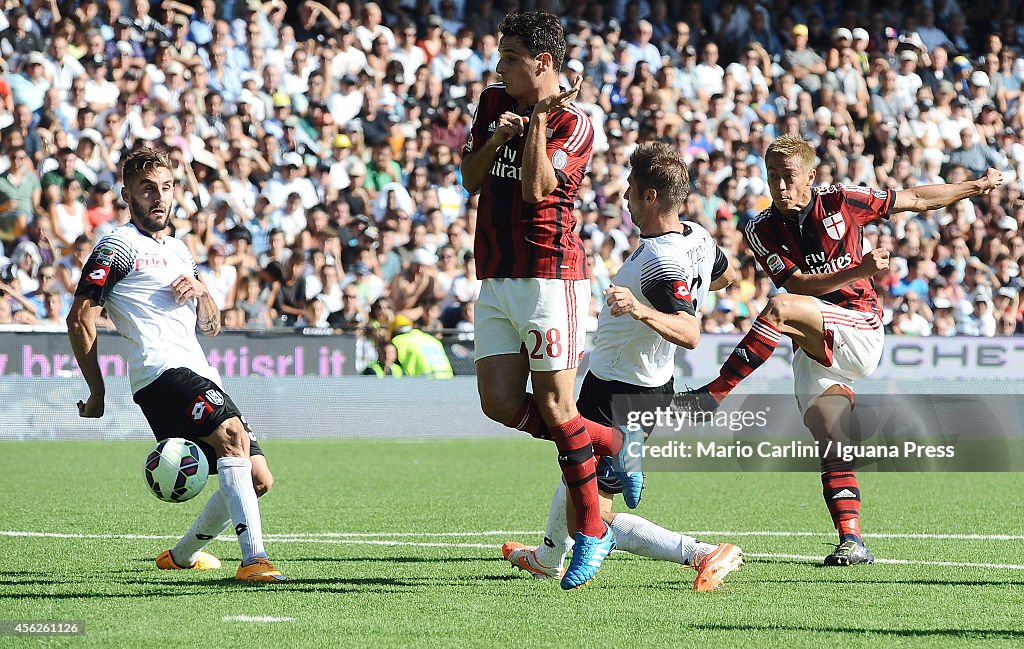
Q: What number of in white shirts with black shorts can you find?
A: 2